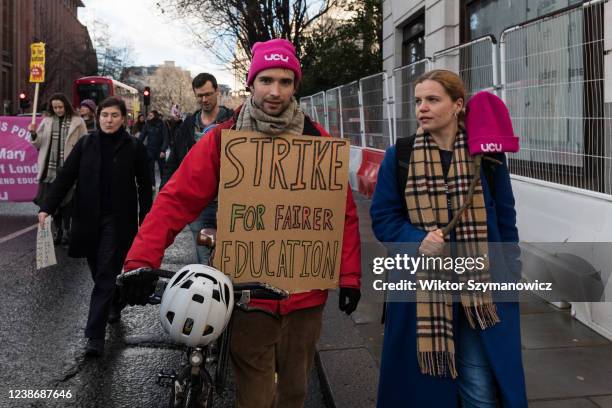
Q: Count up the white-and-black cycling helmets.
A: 1